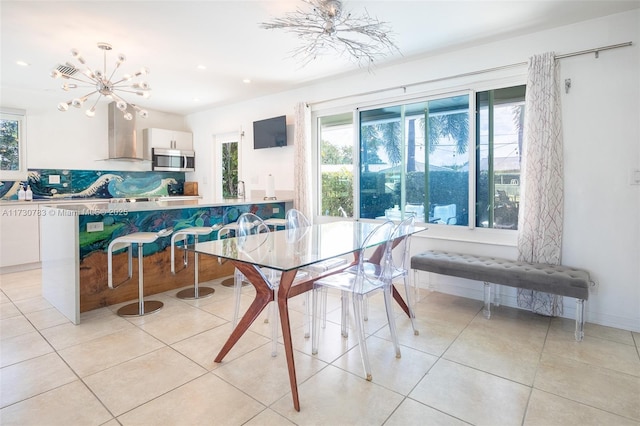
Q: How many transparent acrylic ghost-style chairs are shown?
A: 4